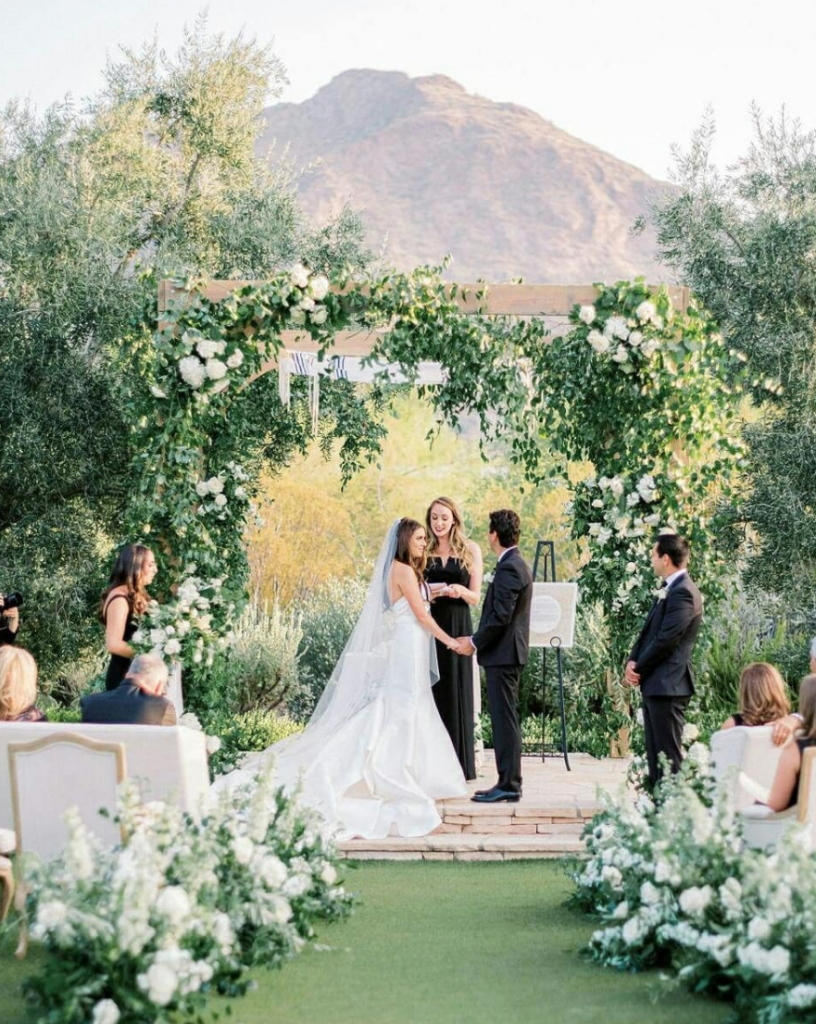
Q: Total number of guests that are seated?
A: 5